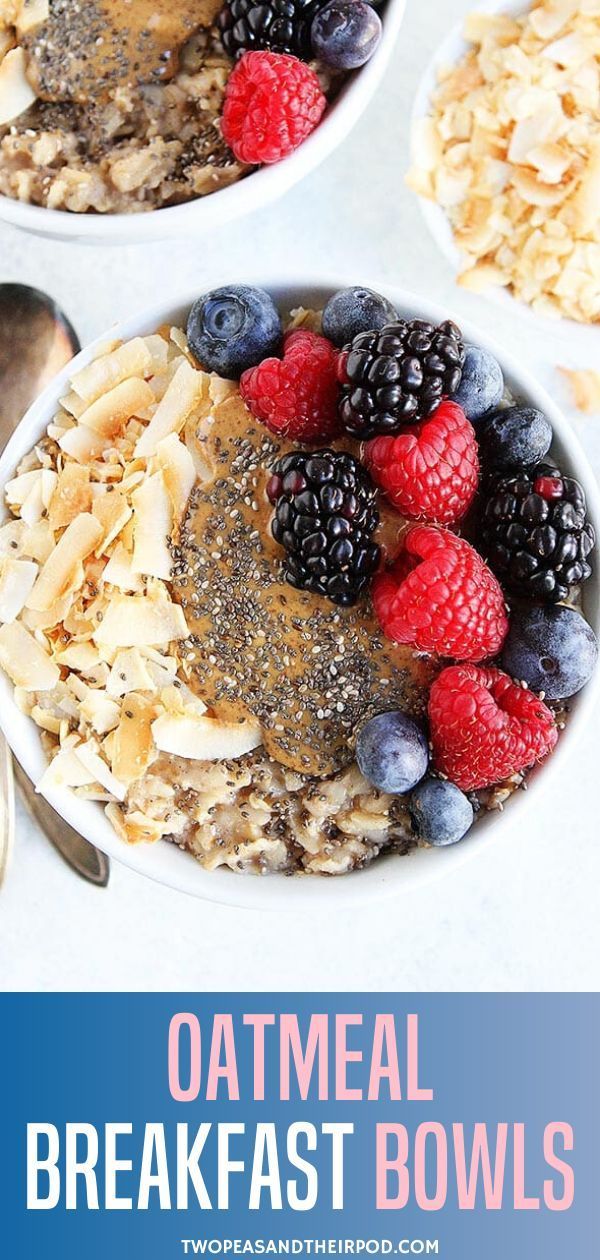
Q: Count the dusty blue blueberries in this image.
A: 8